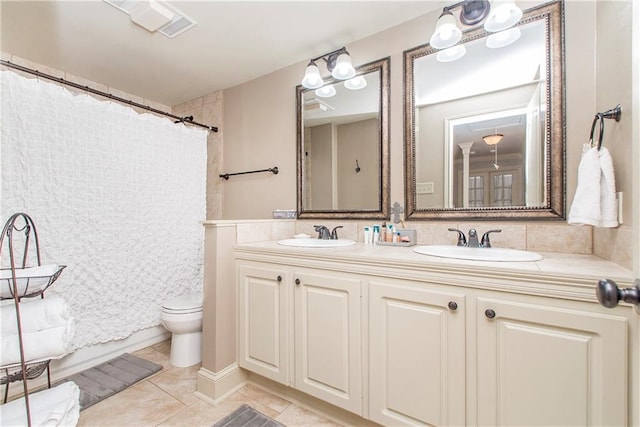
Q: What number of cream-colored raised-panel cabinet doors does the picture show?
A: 4